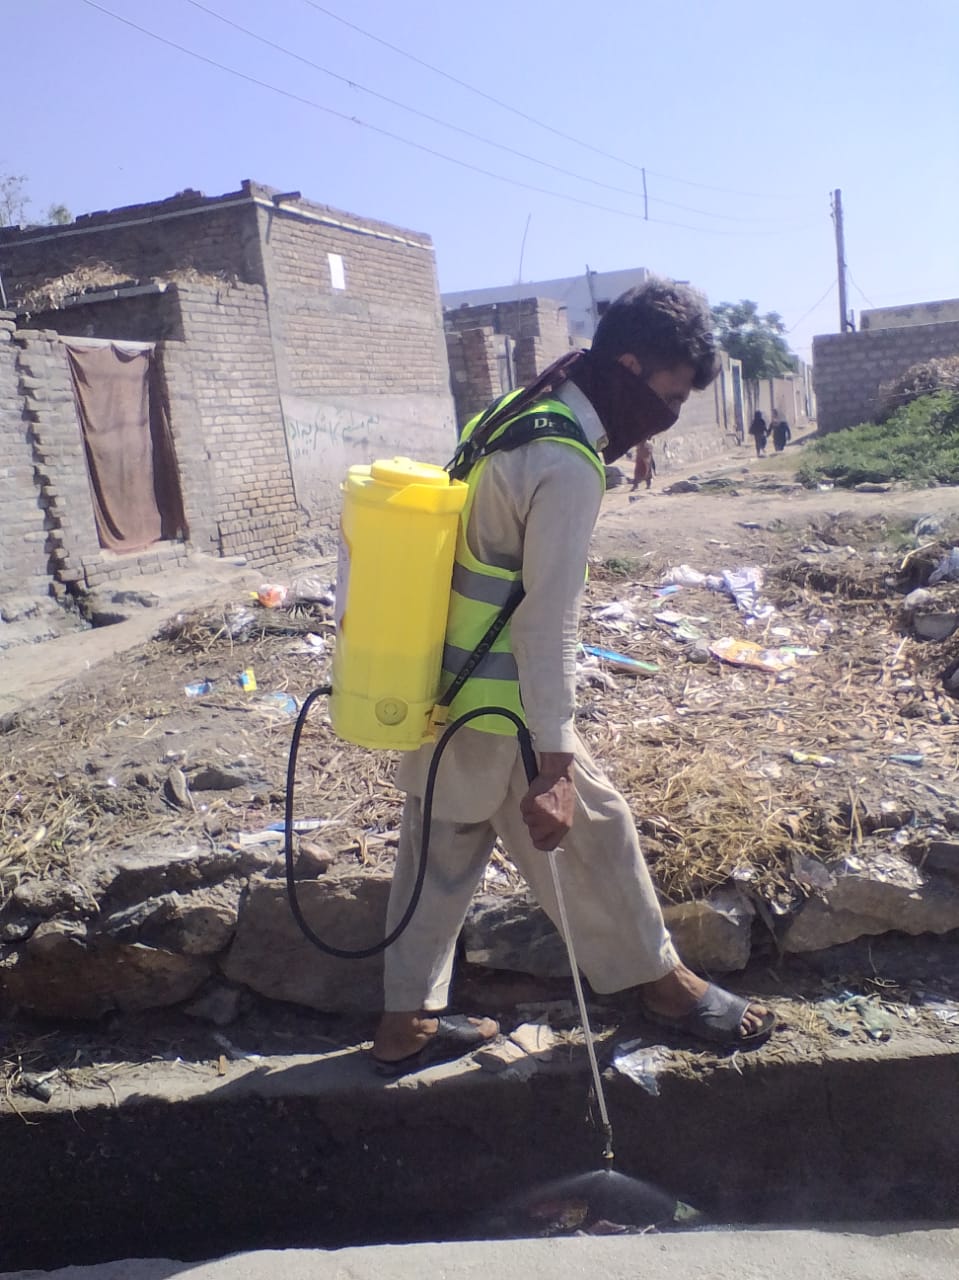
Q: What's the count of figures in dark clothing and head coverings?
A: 2